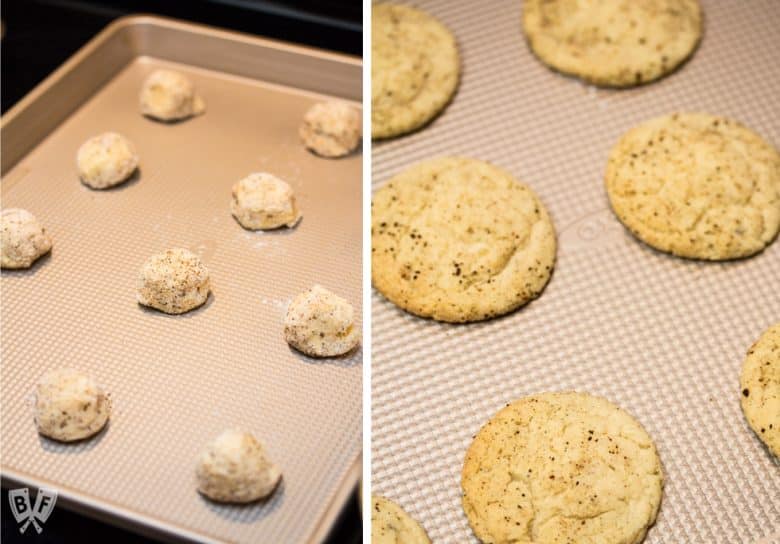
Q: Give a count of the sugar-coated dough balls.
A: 9